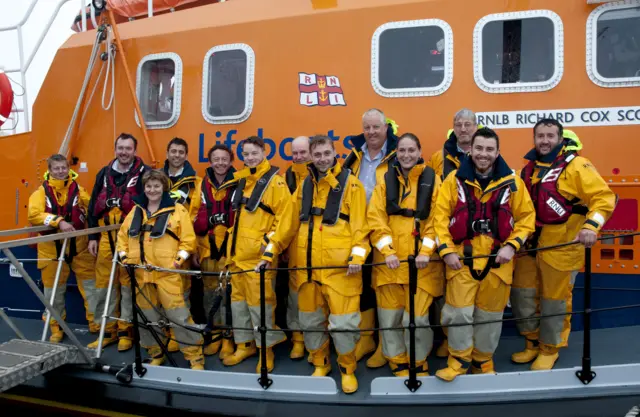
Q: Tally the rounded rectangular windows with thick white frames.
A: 5